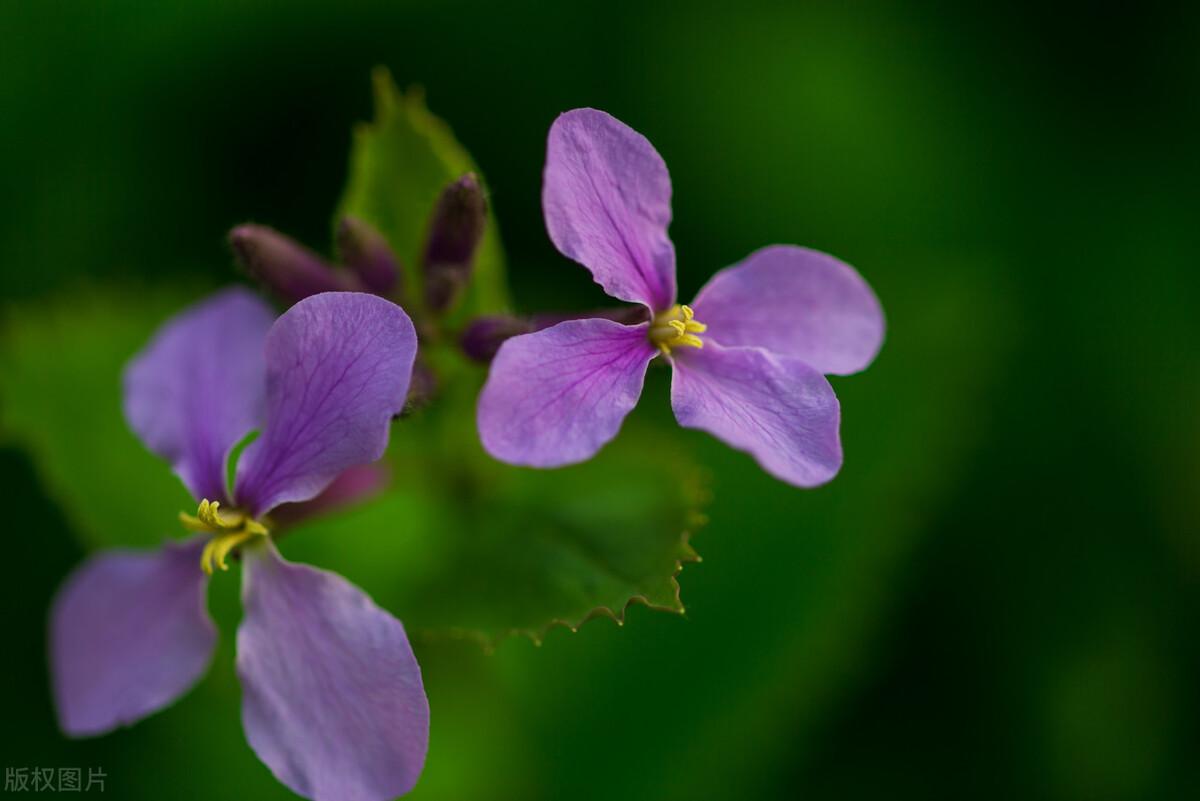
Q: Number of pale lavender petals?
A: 8